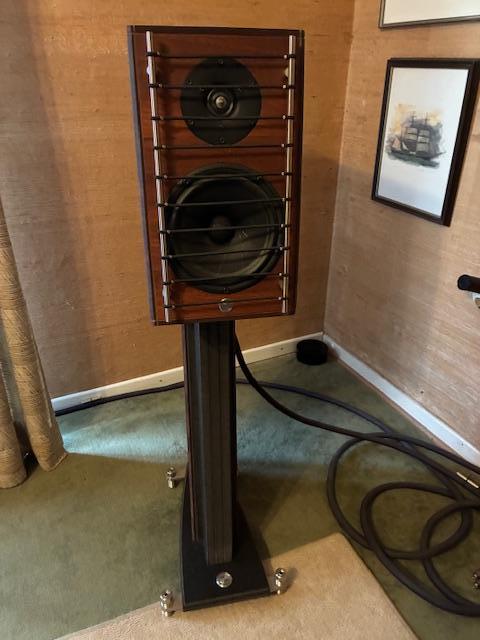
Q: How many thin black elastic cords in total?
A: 10